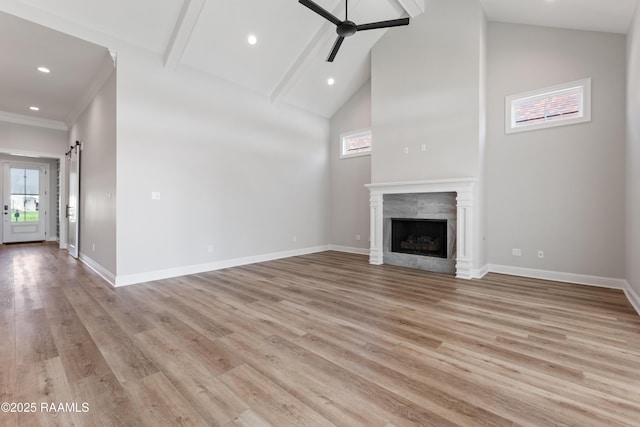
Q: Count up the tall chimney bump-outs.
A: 1